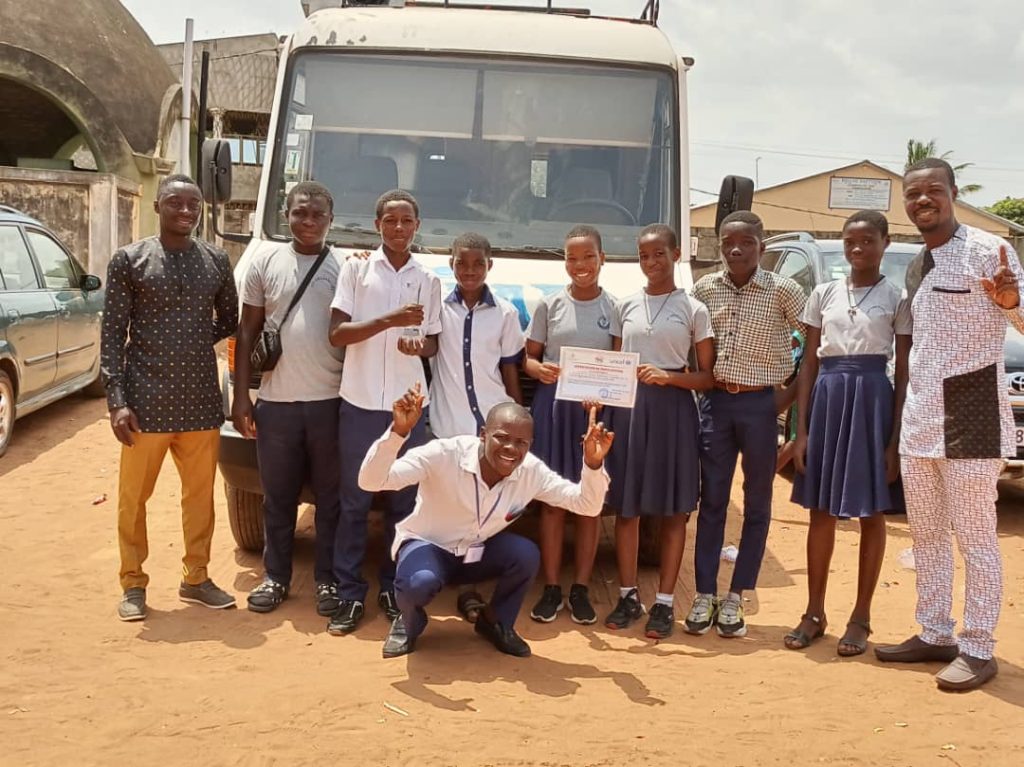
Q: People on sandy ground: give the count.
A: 10